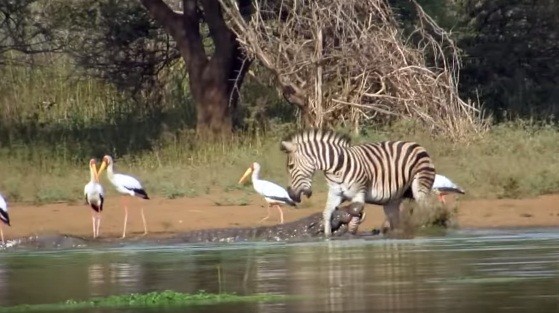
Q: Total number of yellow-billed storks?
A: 5